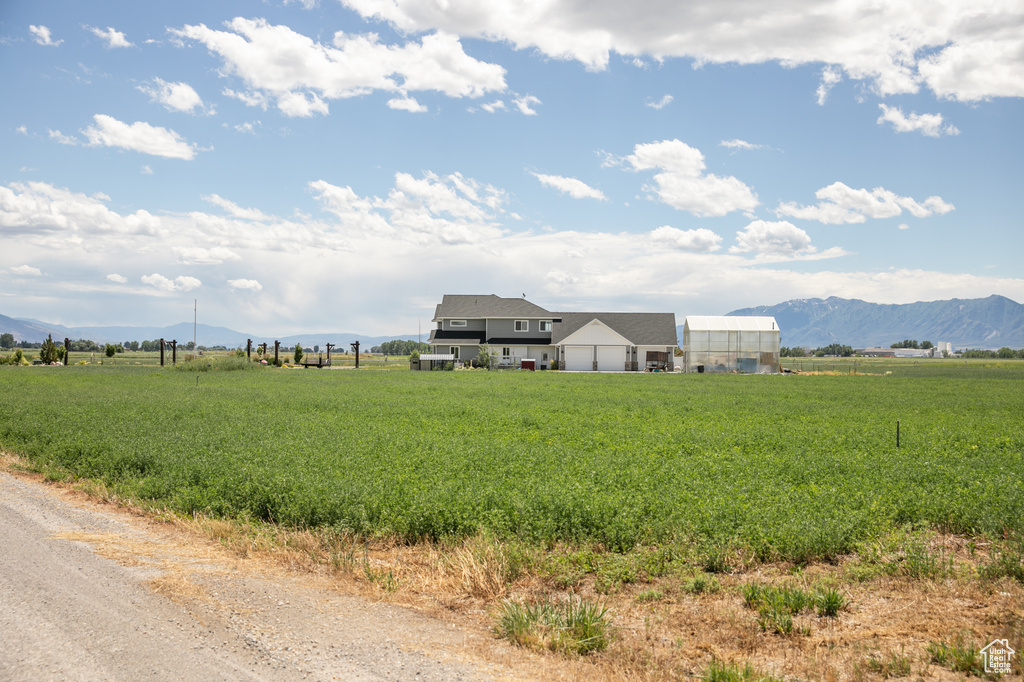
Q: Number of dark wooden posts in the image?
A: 8